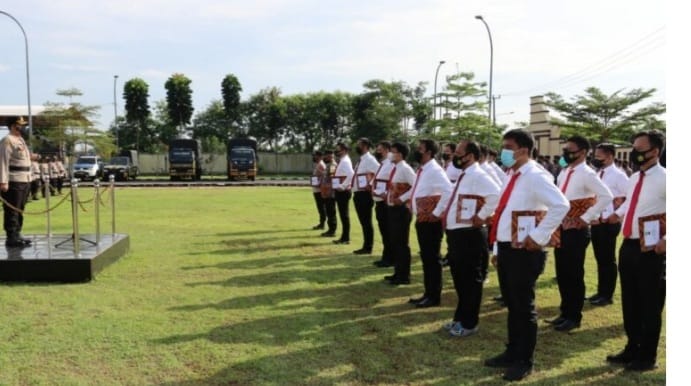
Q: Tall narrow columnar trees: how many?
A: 3